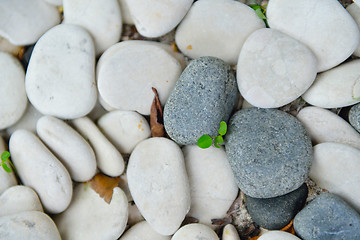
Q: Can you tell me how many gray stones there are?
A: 5